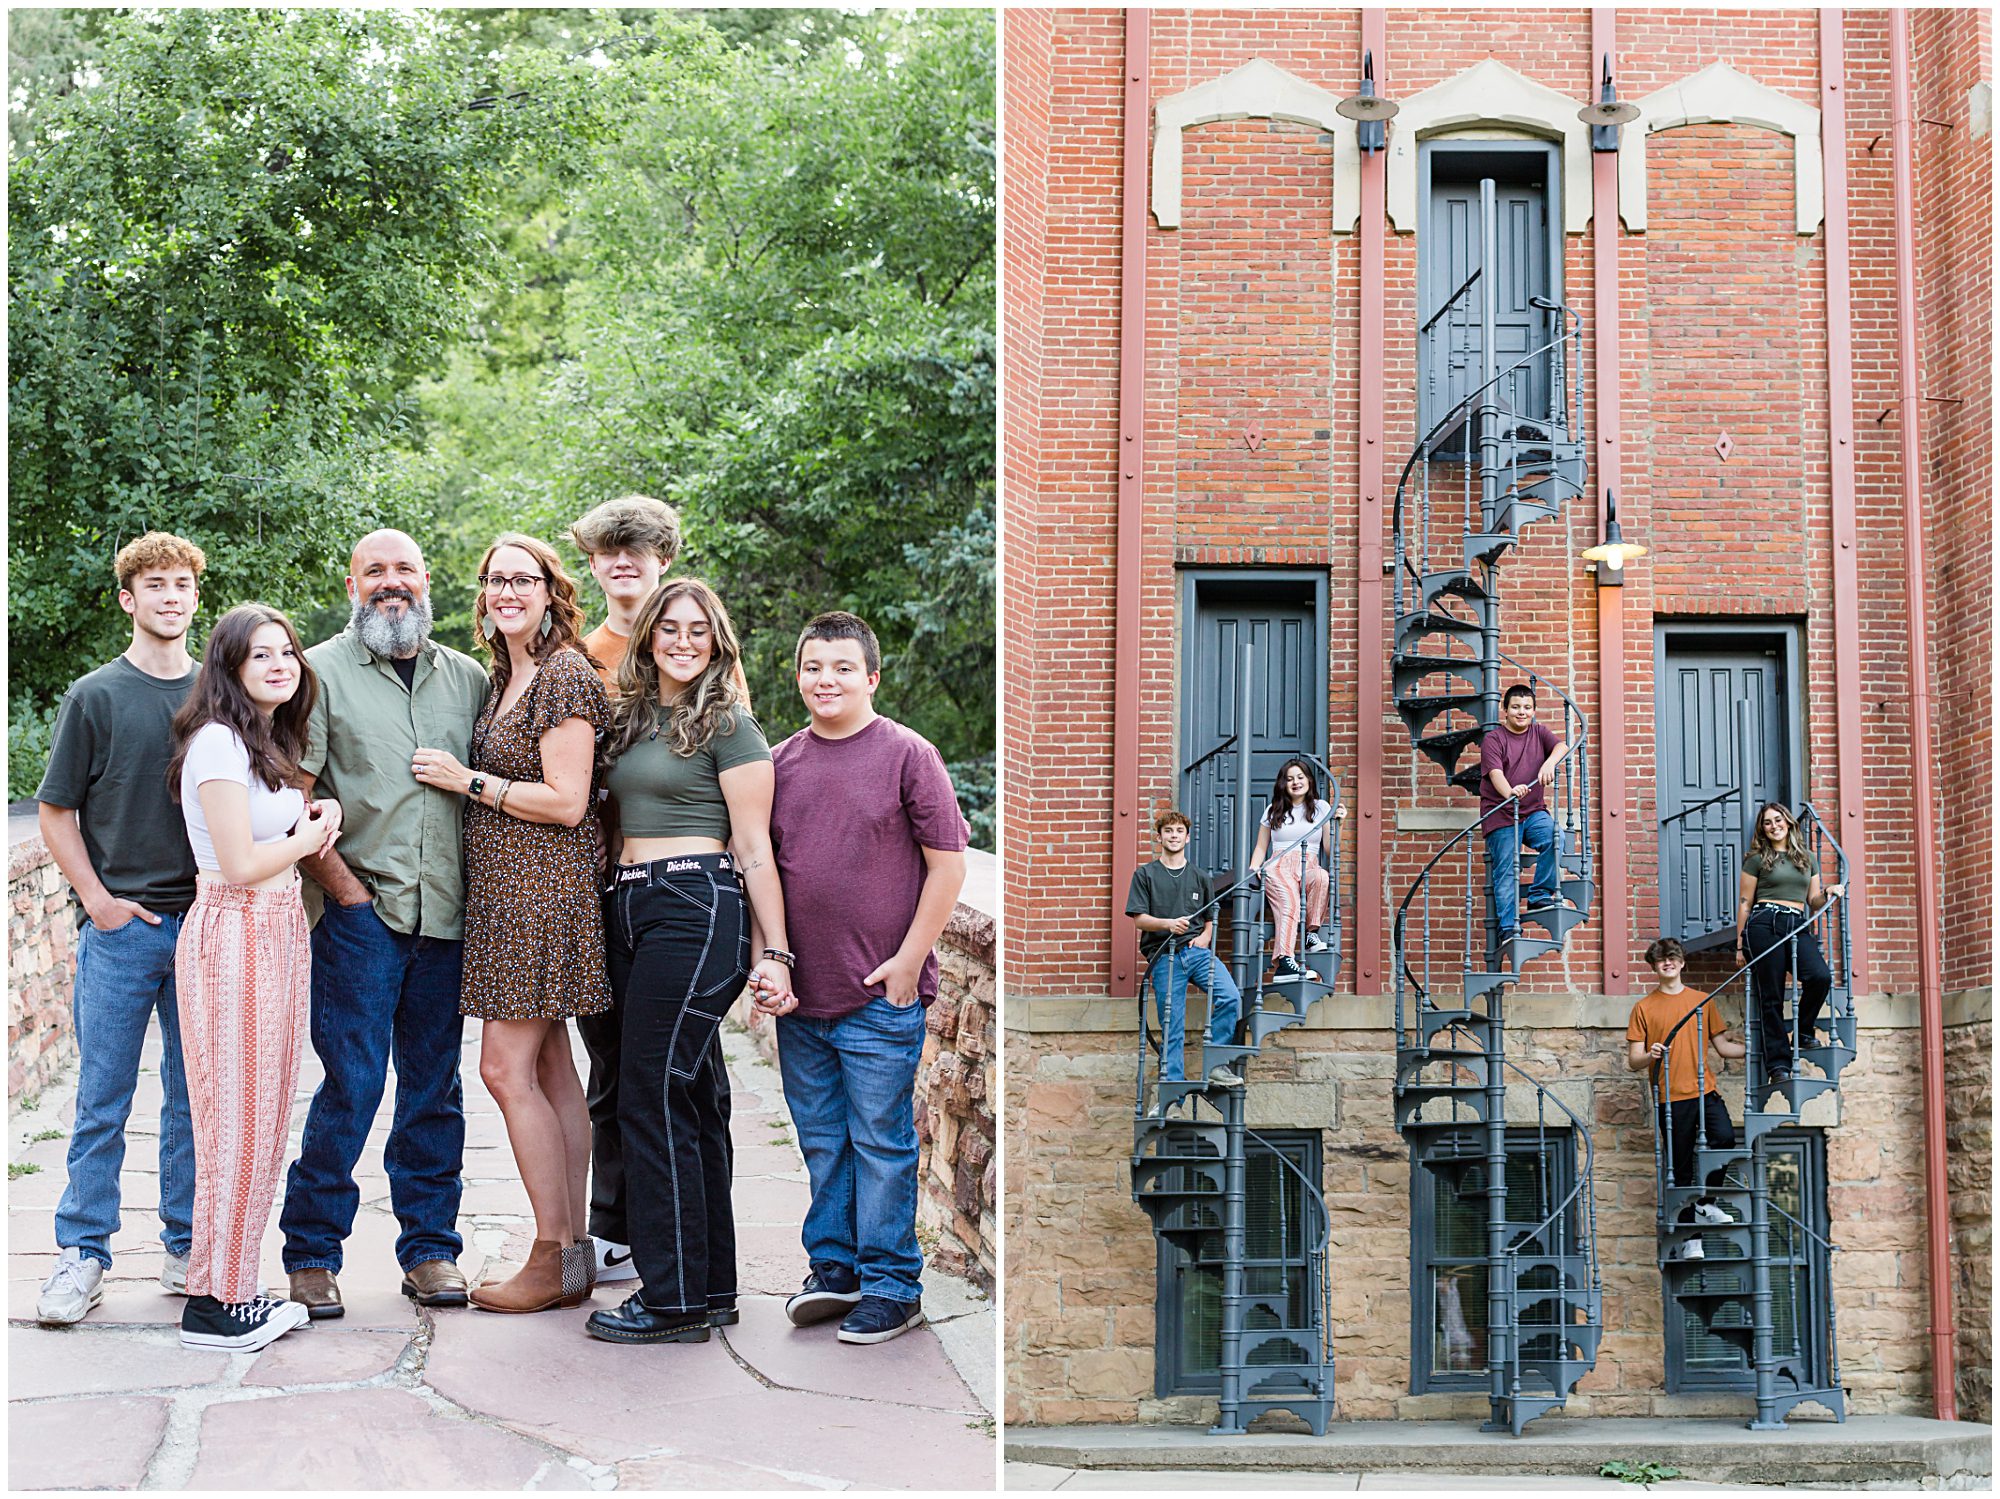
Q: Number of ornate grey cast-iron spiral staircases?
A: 3